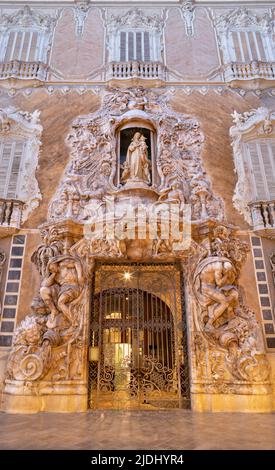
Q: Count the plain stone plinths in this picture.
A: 2